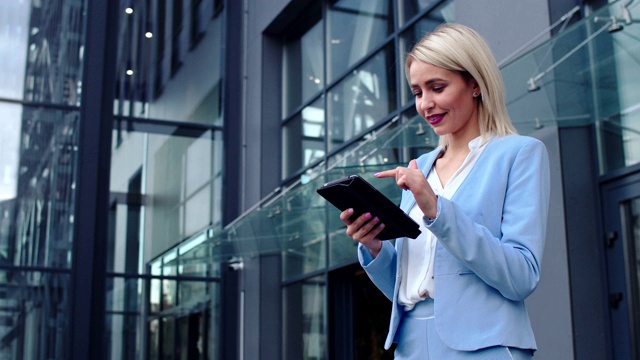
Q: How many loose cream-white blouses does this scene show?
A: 1